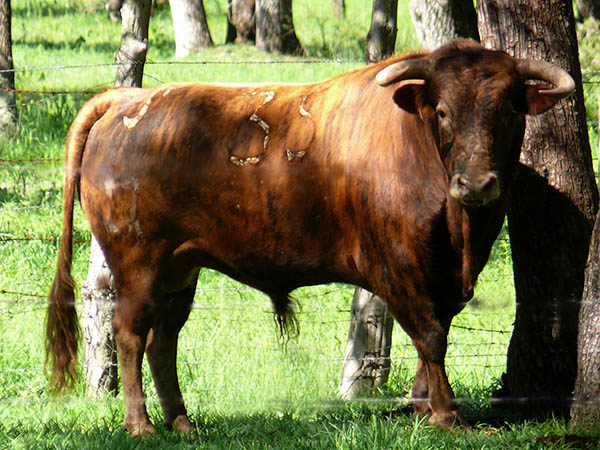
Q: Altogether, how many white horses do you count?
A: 0